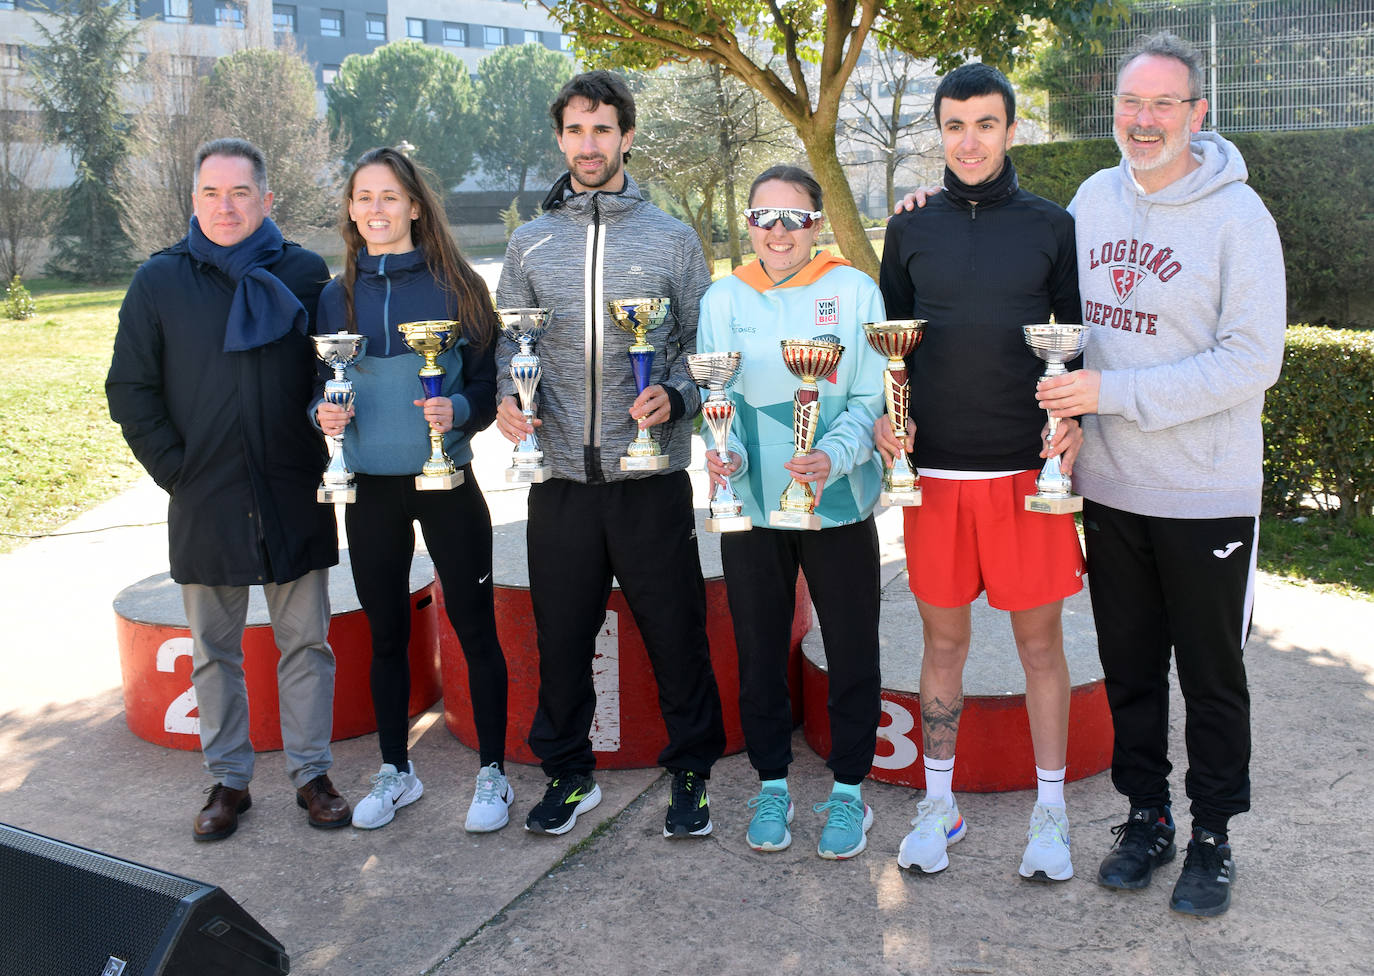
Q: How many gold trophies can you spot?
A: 4